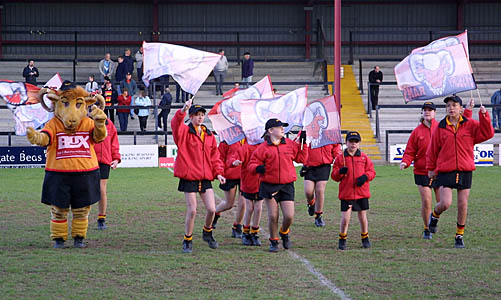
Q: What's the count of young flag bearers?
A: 9